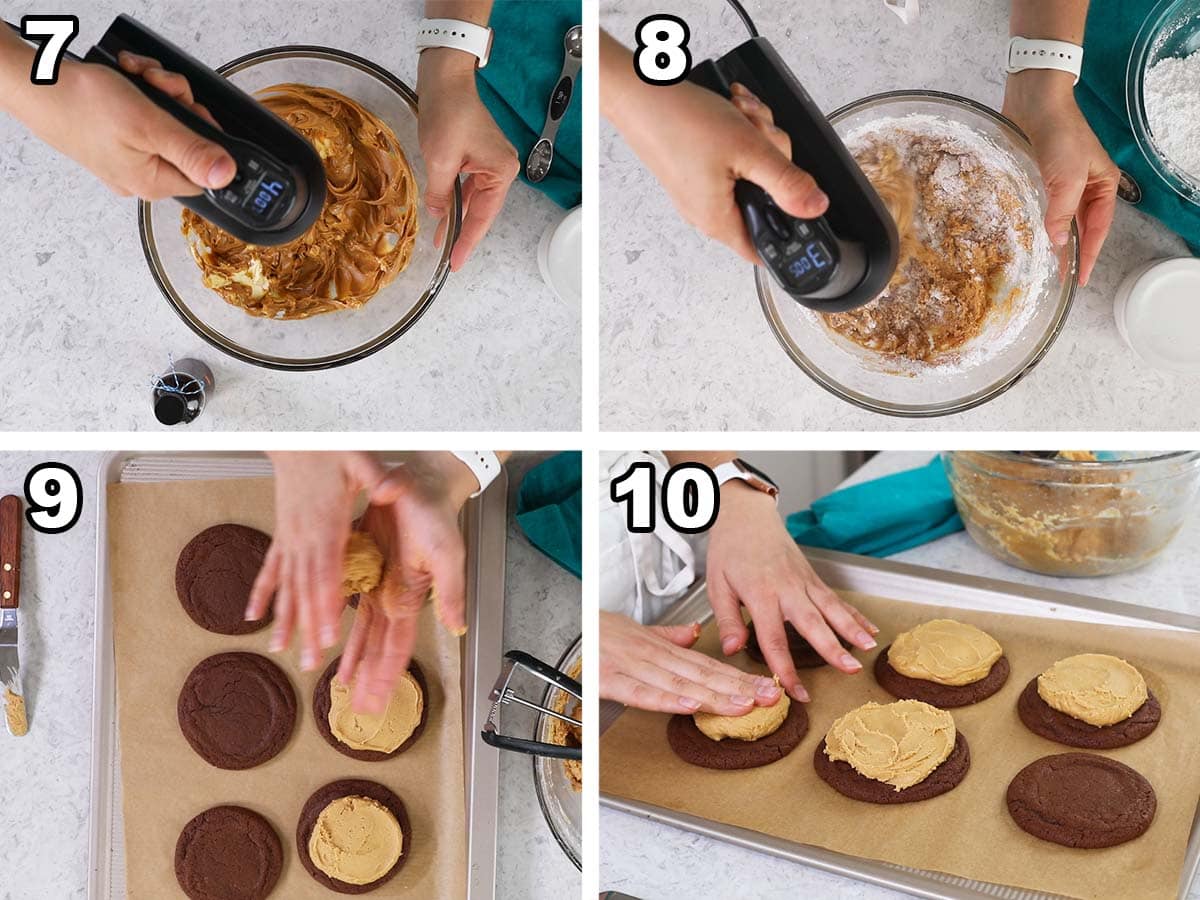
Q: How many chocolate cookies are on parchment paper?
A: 12